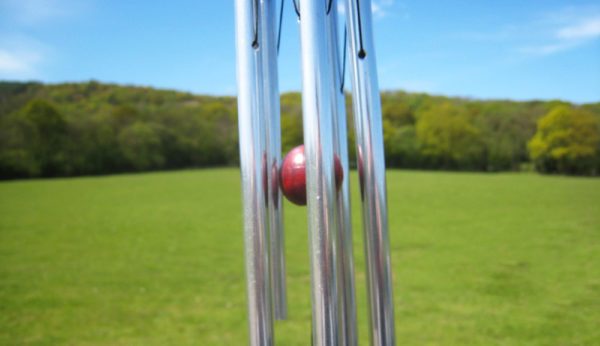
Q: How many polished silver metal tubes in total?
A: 5